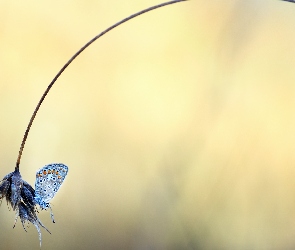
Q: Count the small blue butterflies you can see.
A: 1